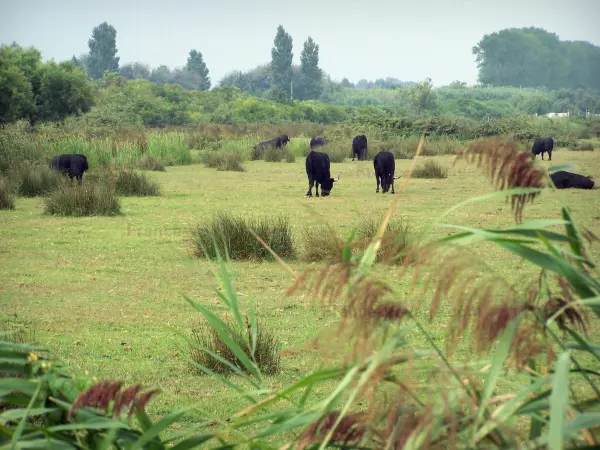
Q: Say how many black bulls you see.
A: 8